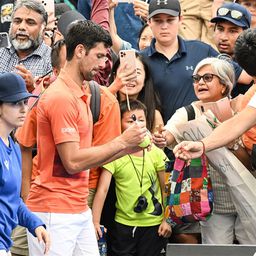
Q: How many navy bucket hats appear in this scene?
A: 0